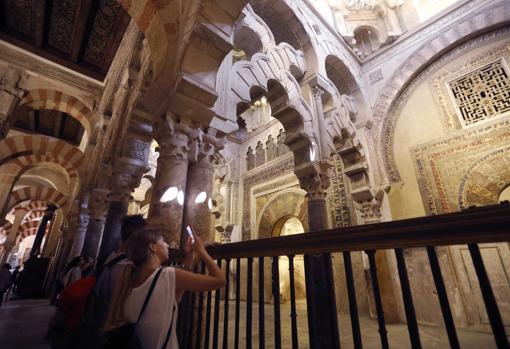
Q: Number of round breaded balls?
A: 0